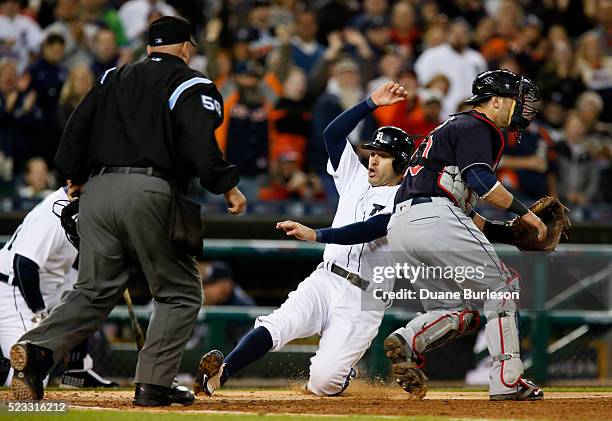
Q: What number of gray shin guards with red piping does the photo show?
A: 2